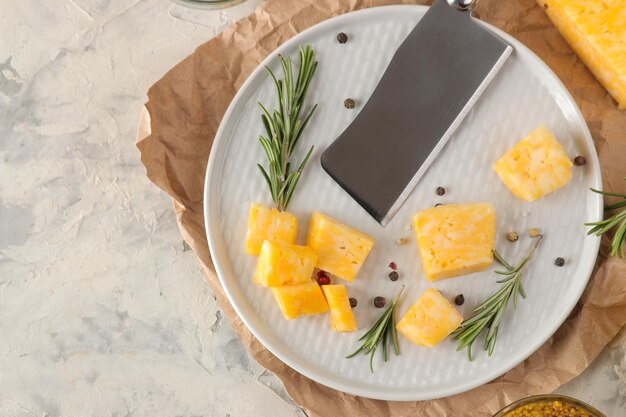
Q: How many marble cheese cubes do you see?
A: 8